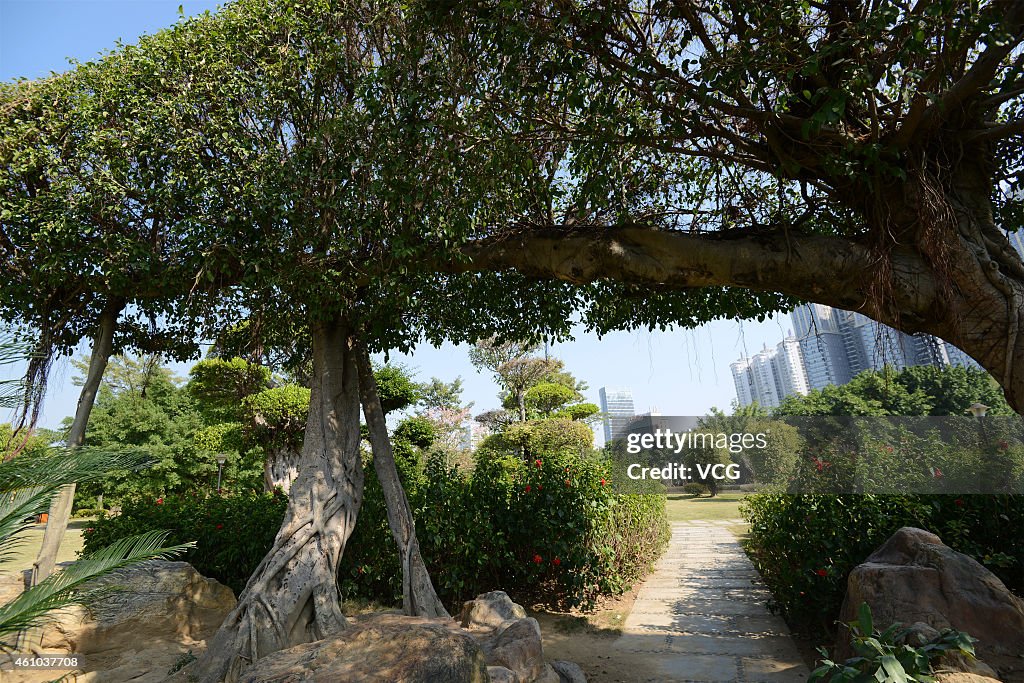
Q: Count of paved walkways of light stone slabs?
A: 1